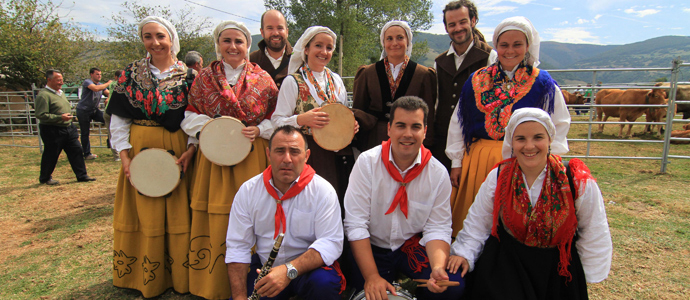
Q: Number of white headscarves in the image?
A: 6